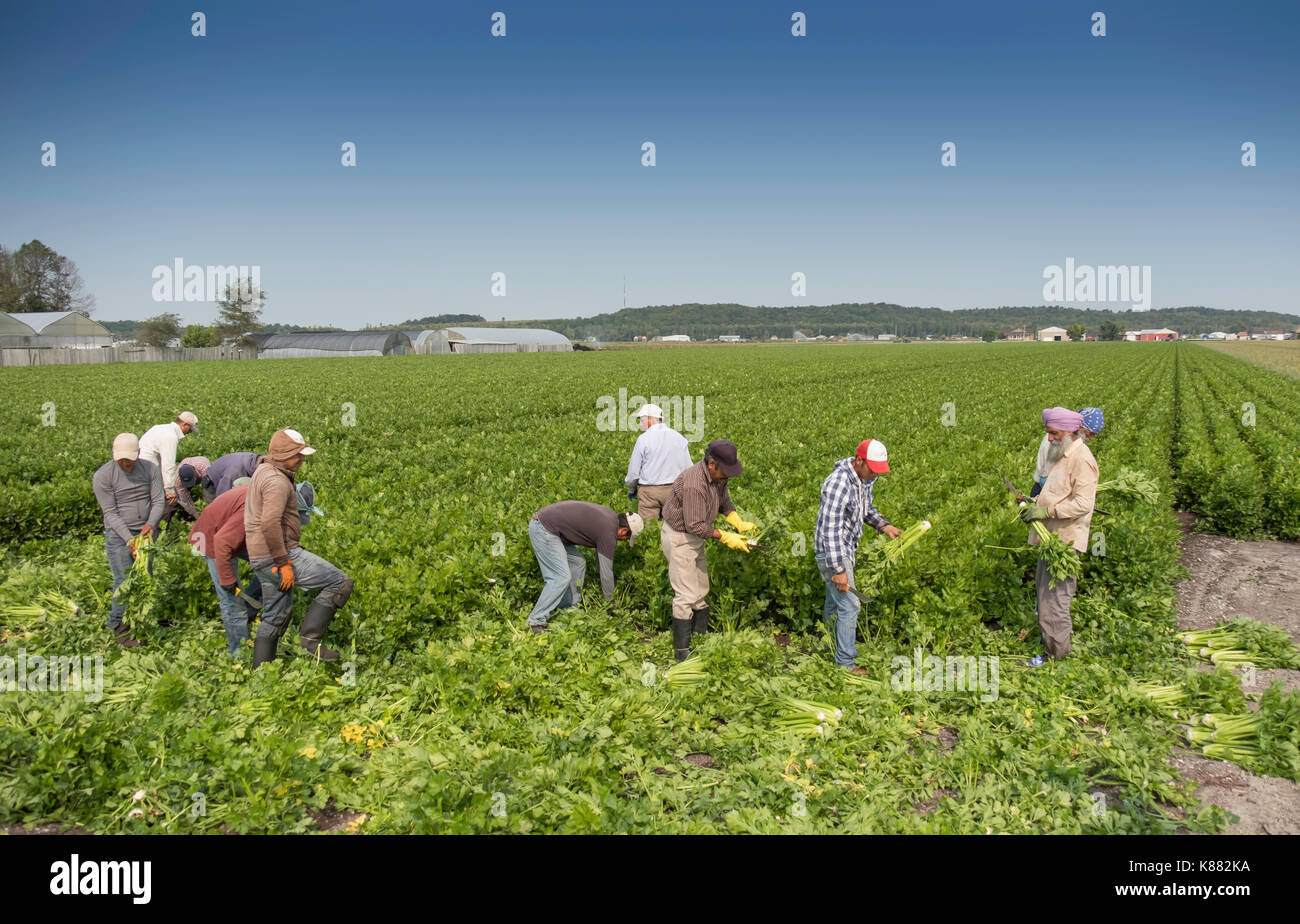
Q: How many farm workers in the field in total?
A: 12